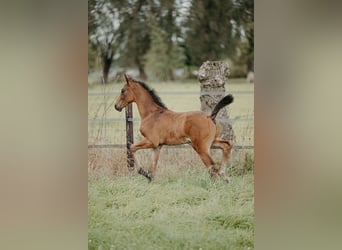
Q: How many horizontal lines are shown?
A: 3